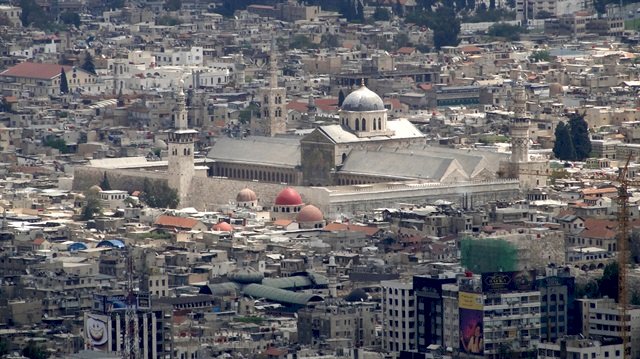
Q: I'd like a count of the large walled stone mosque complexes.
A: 1